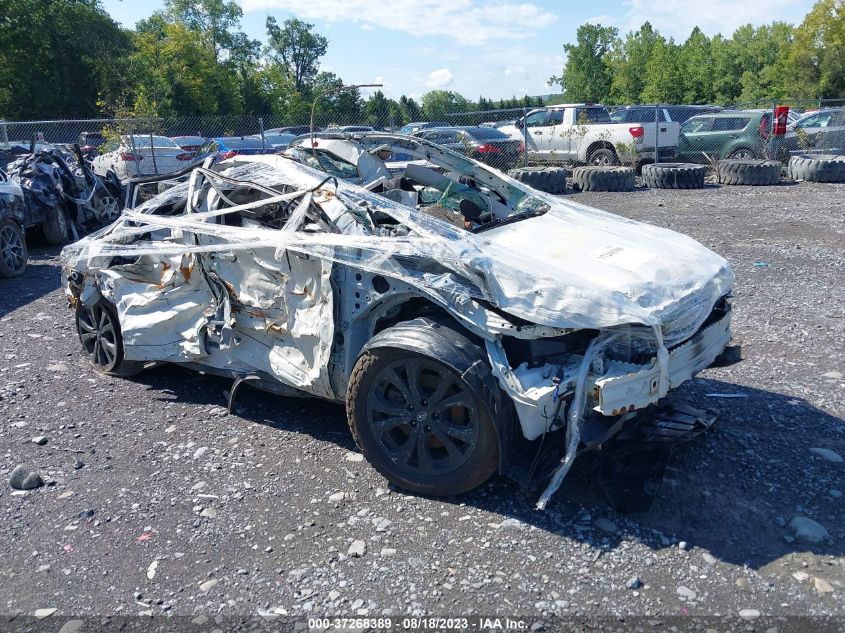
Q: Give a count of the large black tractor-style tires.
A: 5